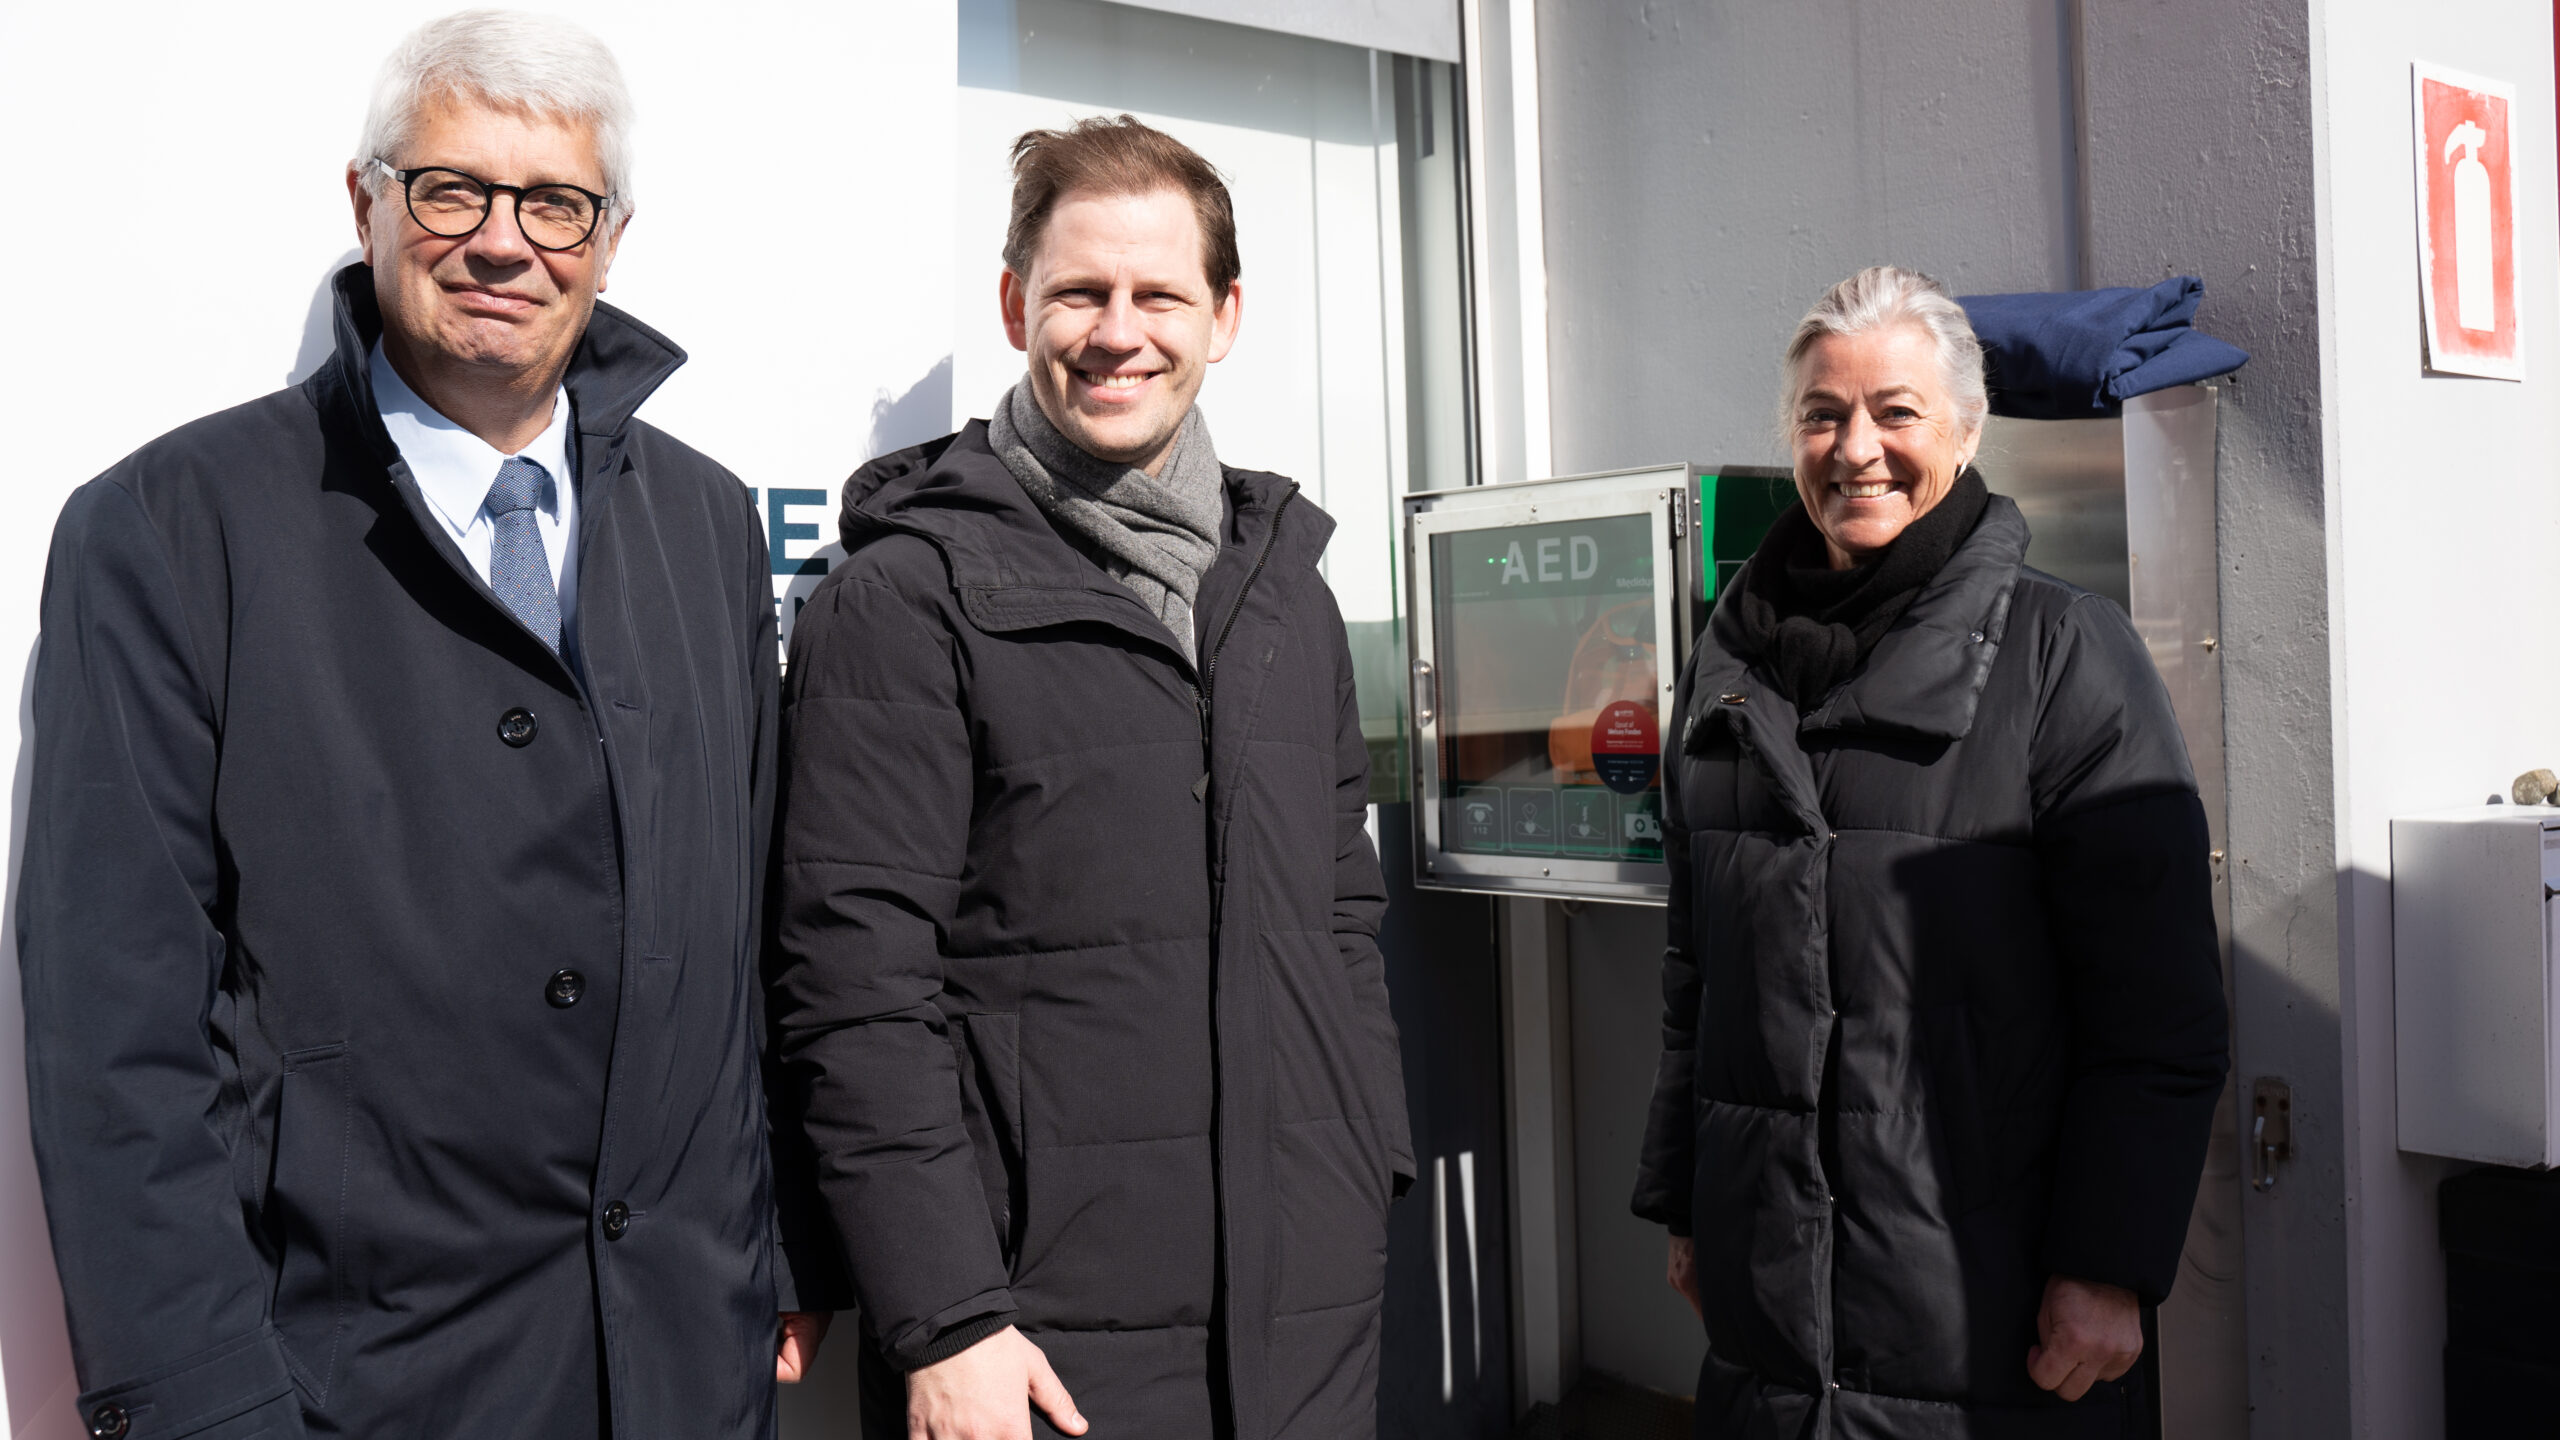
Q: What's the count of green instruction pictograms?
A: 4